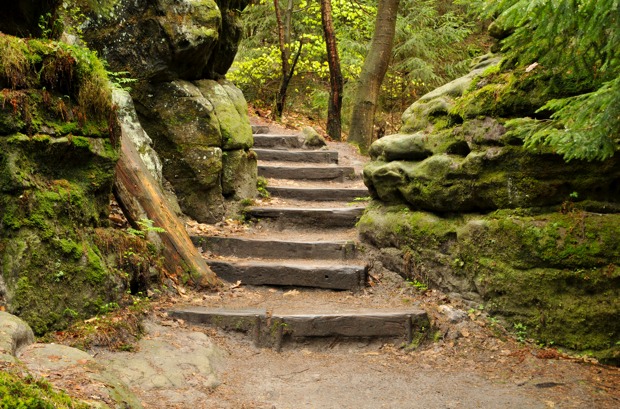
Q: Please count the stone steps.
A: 9